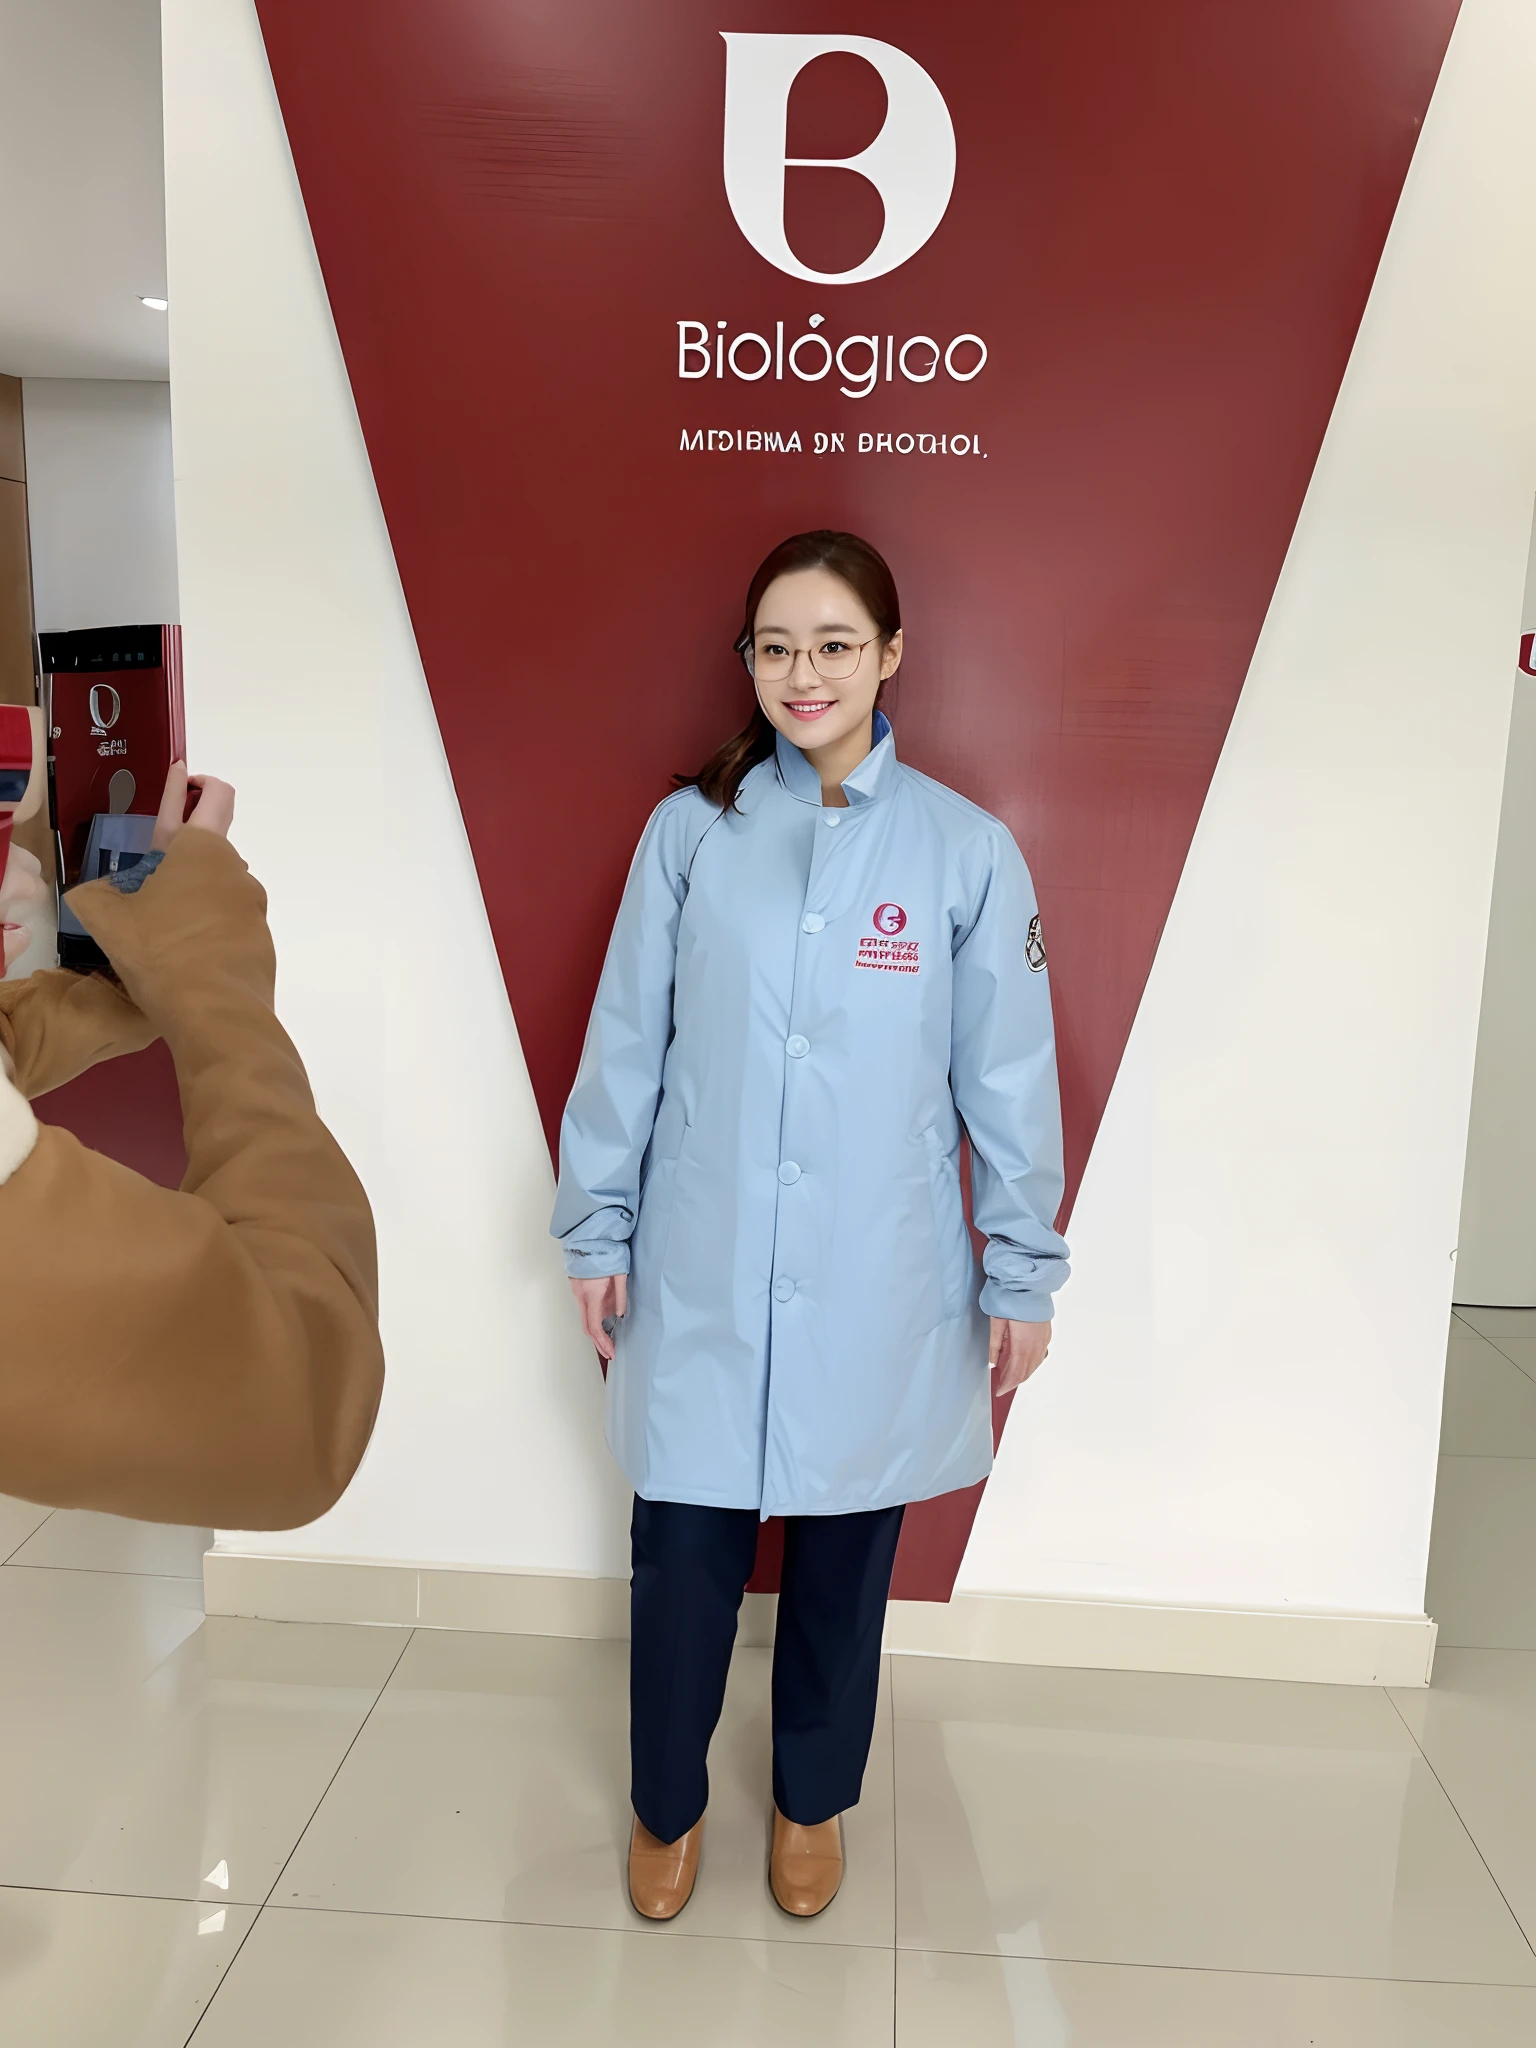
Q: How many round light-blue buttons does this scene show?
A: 5